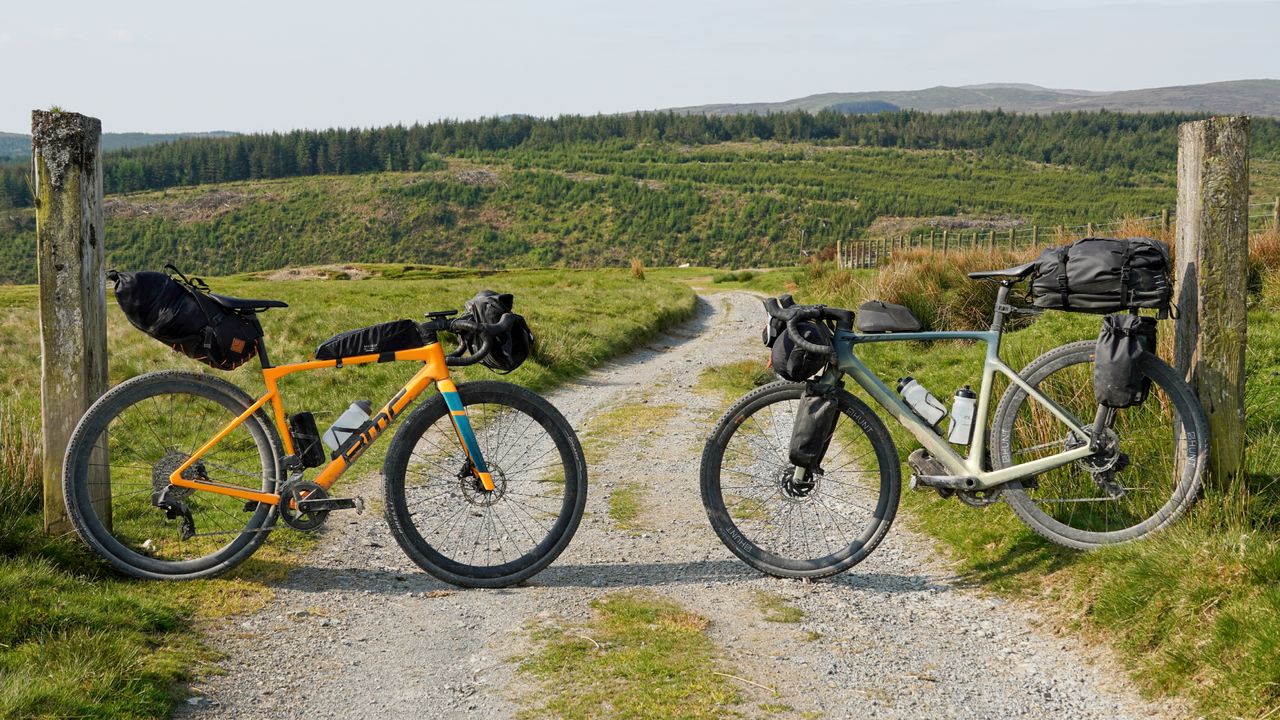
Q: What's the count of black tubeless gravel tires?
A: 4